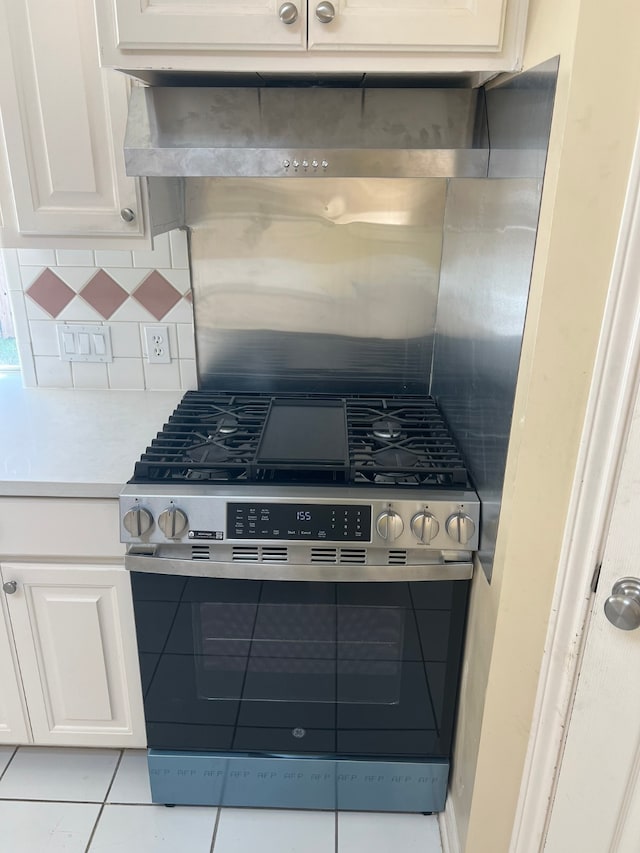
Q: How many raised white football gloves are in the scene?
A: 0